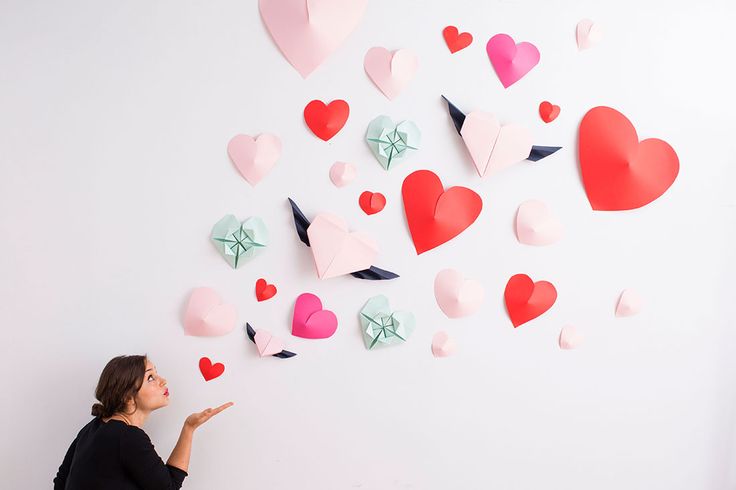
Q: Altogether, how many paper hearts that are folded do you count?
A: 6